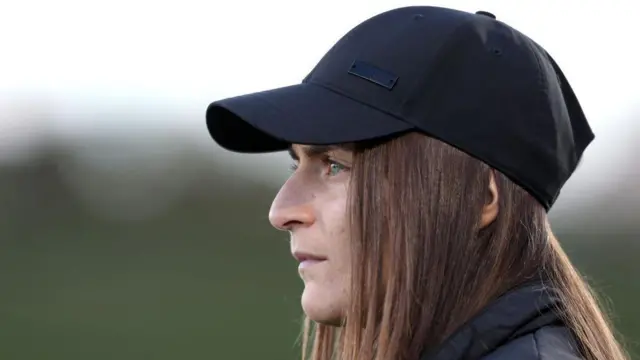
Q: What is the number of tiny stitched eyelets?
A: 2